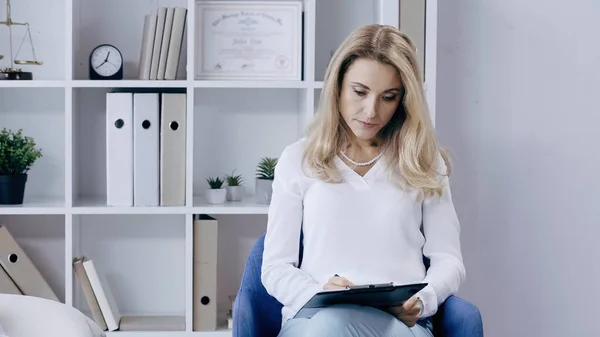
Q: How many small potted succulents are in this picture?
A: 3